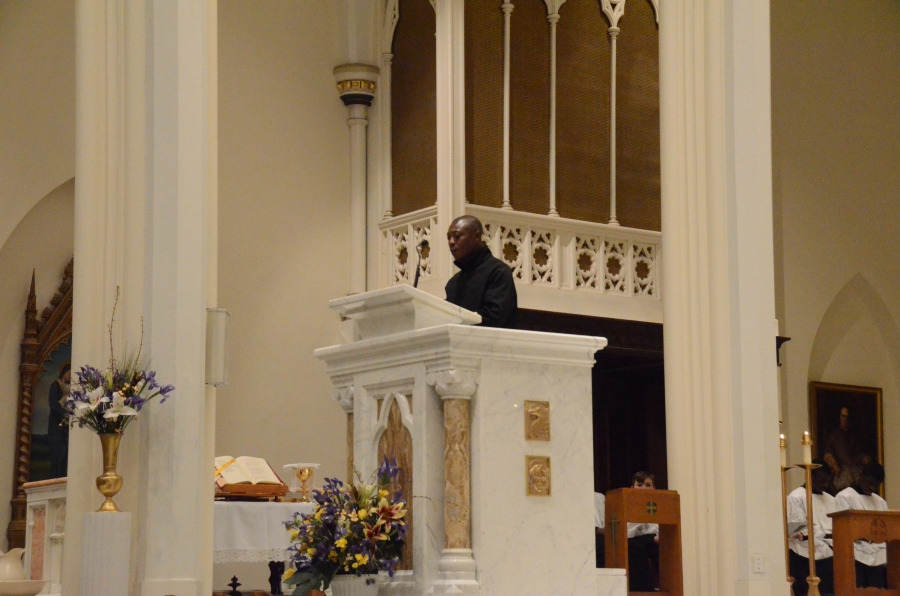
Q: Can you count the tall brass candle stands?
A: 2